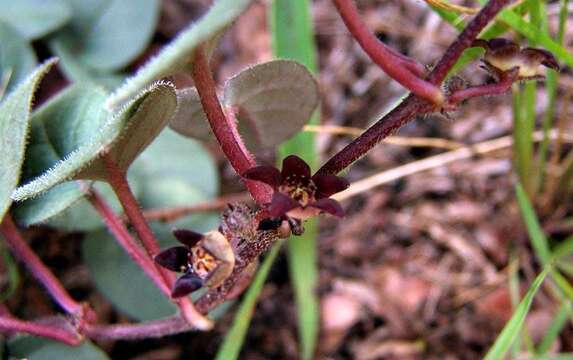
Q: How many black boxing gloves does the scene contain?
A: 0